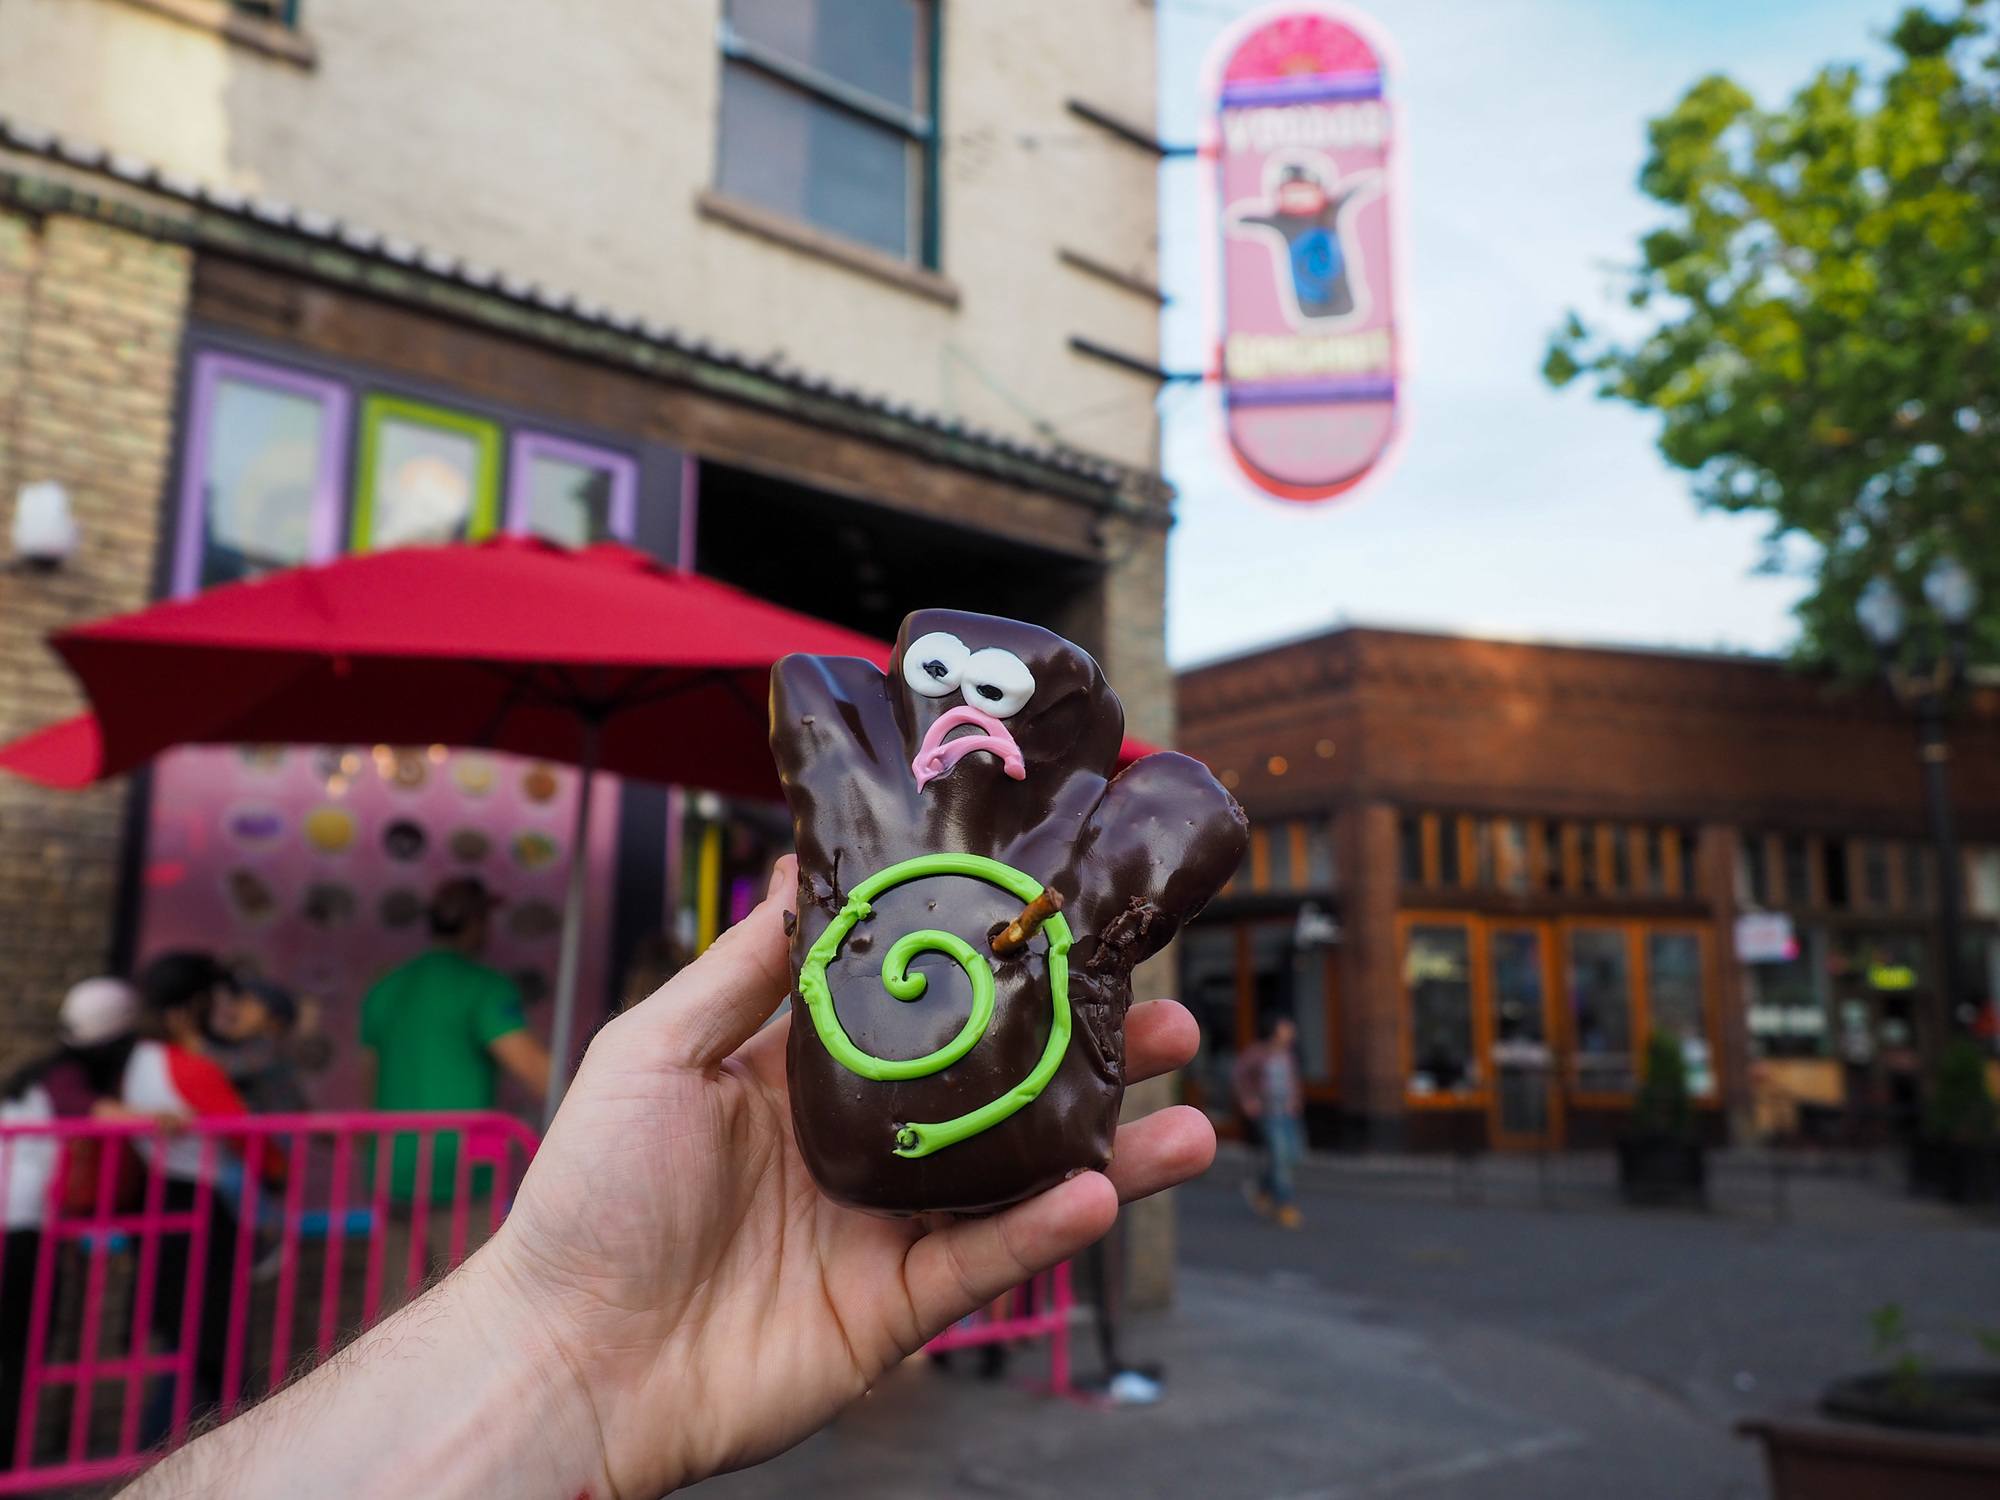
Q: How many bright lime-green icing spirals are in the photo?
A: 1